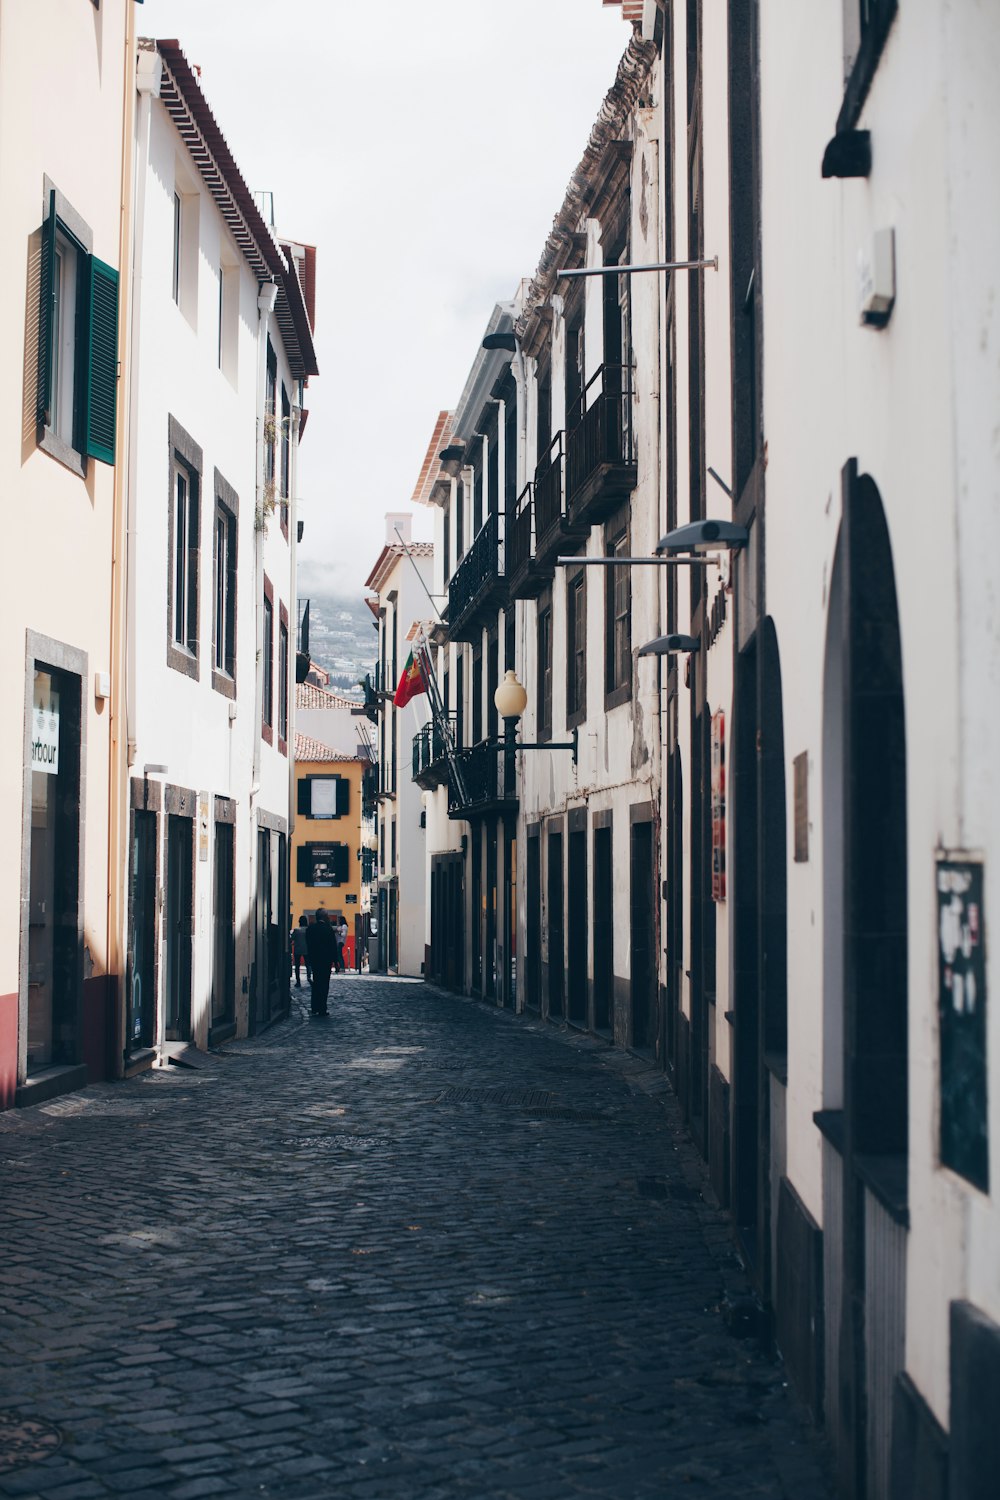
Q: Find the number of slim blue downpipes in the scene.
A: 0